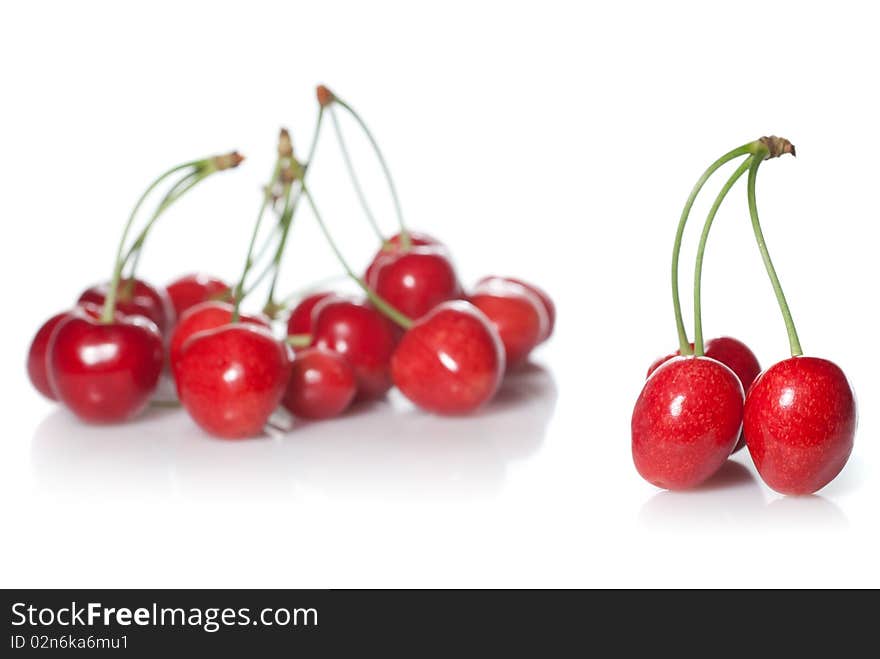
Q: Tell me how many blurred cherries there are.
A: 14